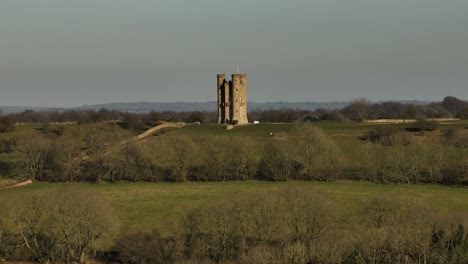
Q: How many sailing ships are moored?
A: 0